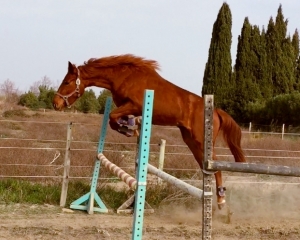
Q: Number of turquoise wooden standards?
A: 2